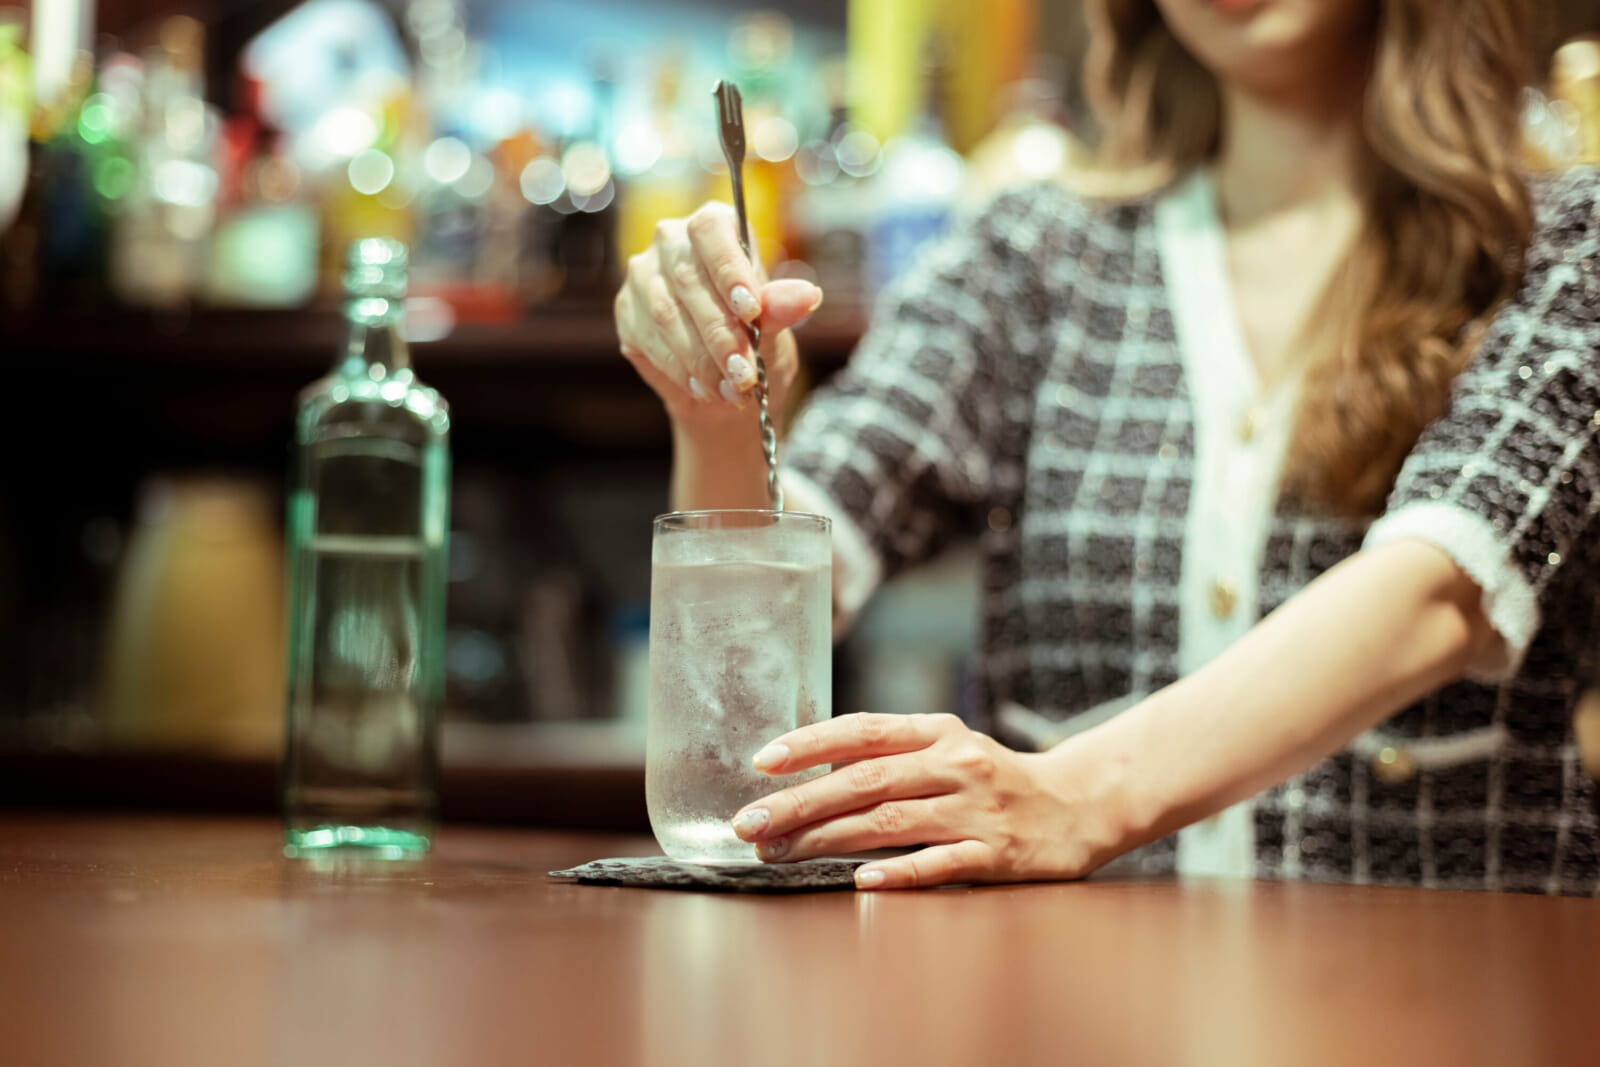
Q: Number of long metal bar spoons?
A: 1